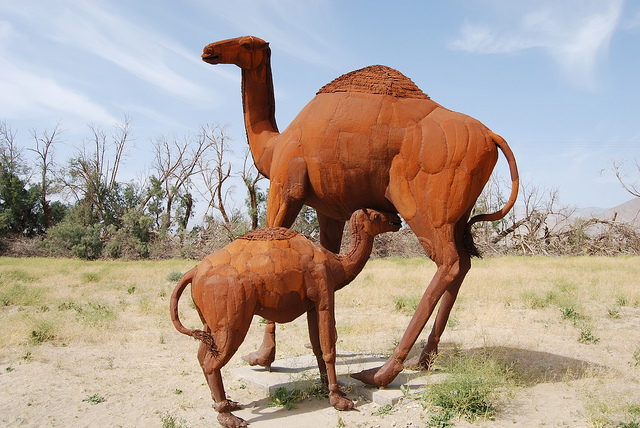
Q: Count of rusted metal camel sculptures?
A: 2